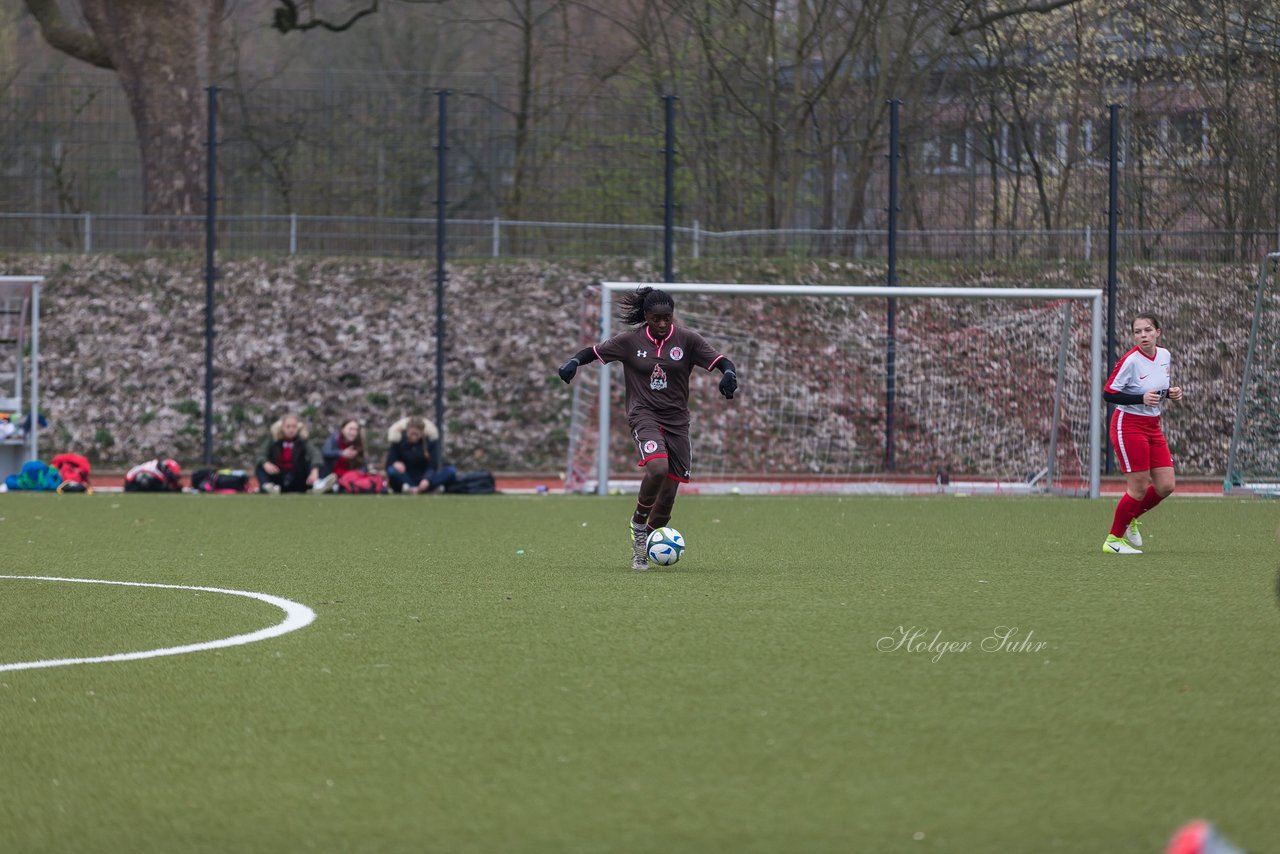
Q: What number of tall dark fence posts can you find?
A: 5